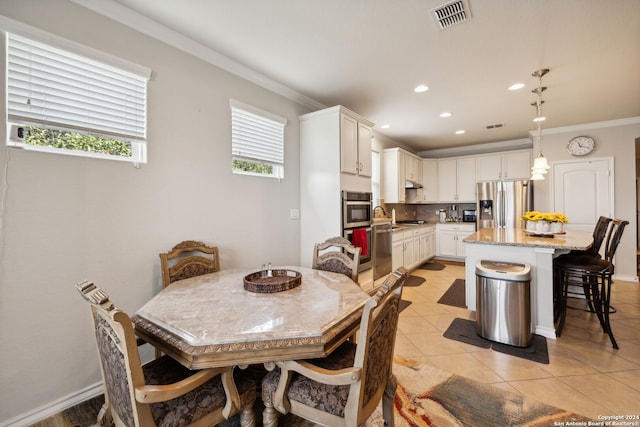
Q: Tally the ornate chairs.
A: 4